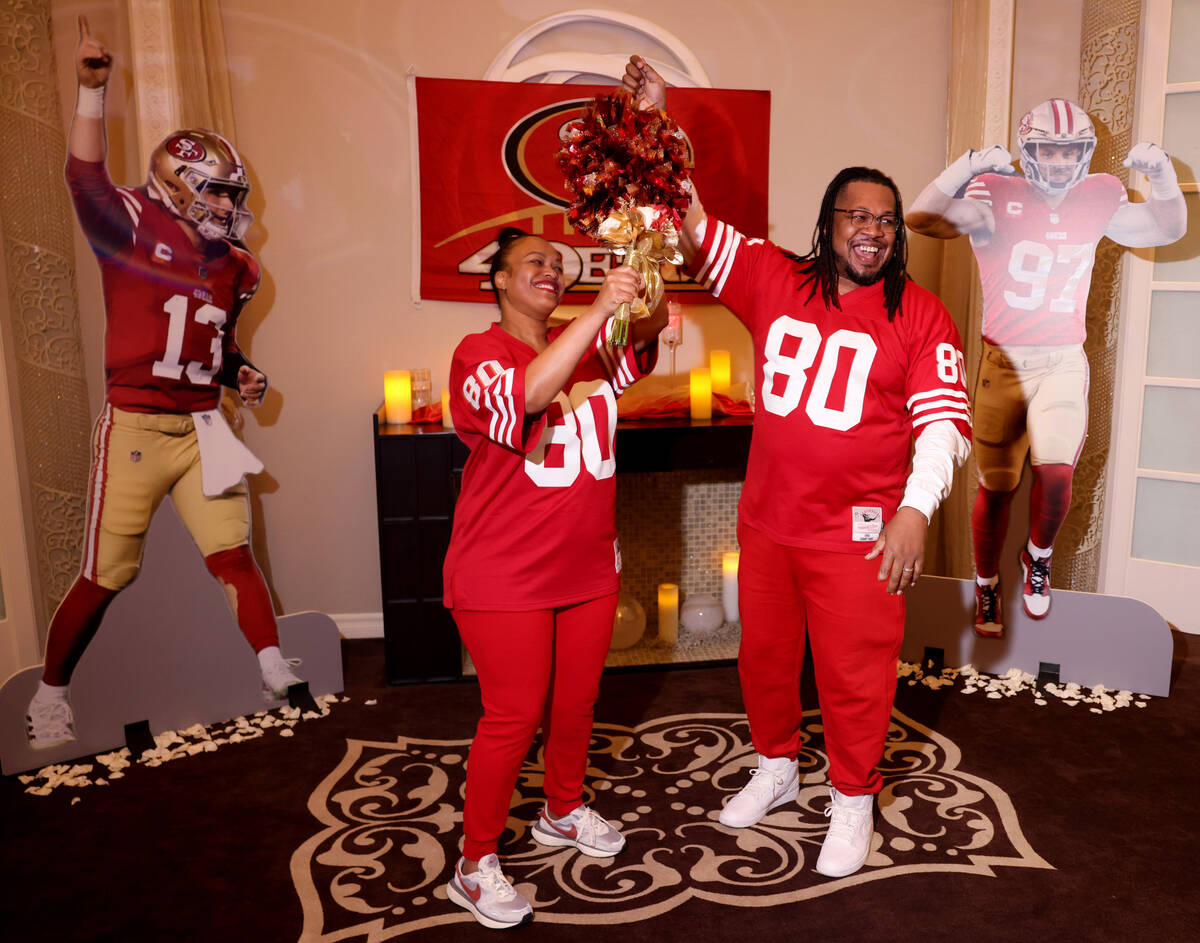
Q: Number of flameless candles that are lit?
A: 6